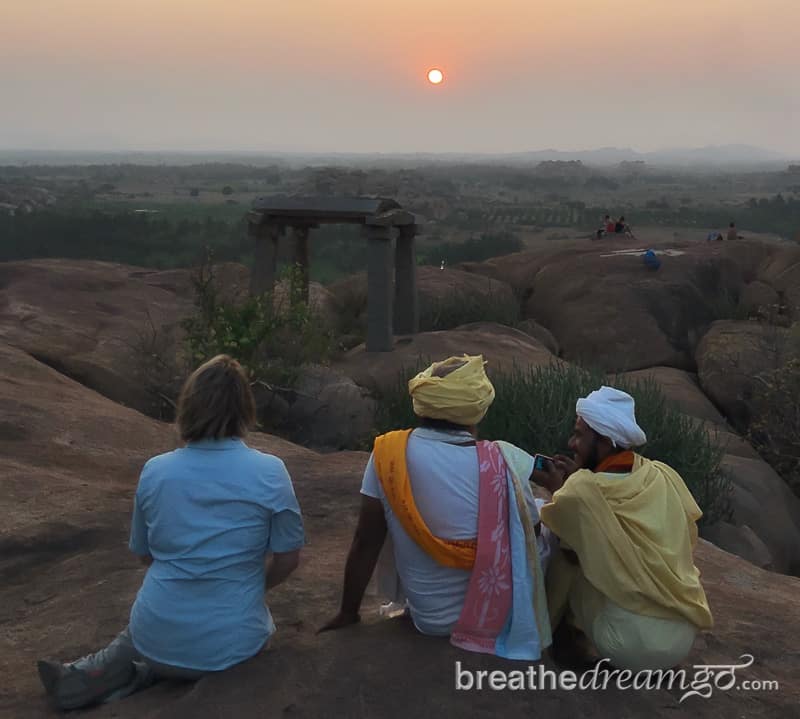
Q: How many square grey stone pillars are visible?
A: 4